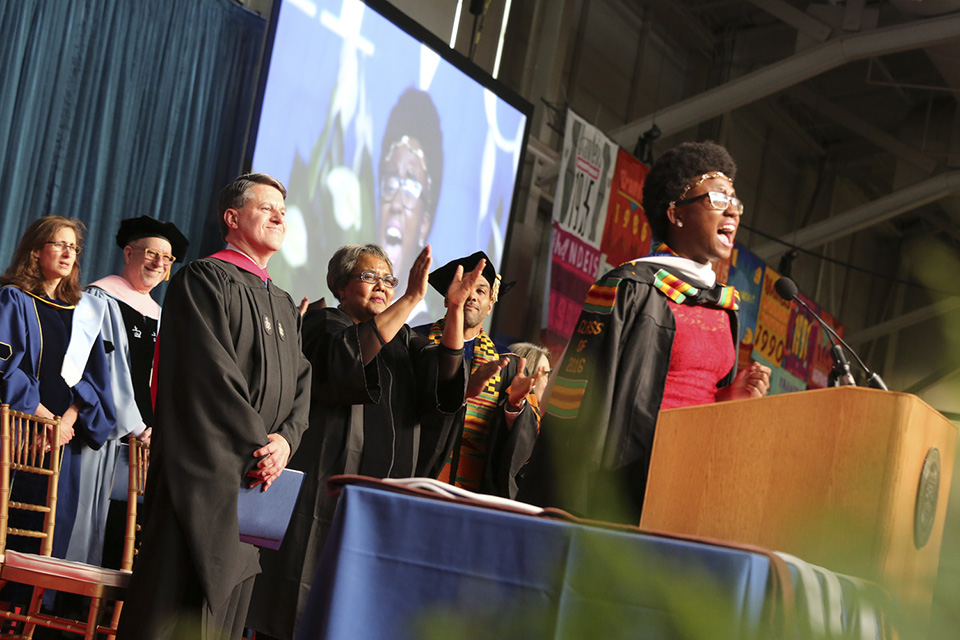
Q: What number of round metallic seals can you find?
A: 1